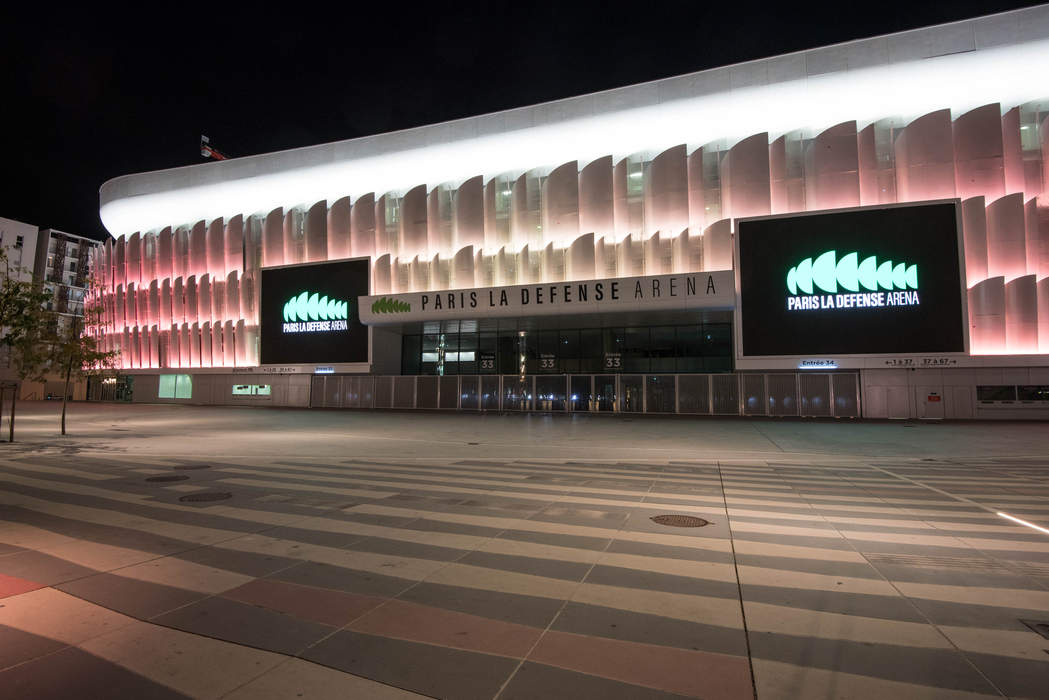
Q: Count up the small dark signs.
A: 3